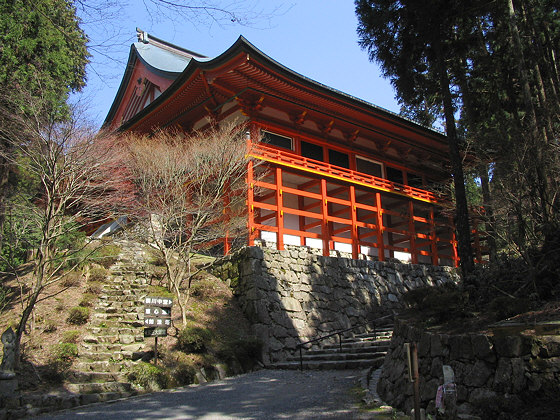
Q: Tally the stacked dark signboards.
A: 4